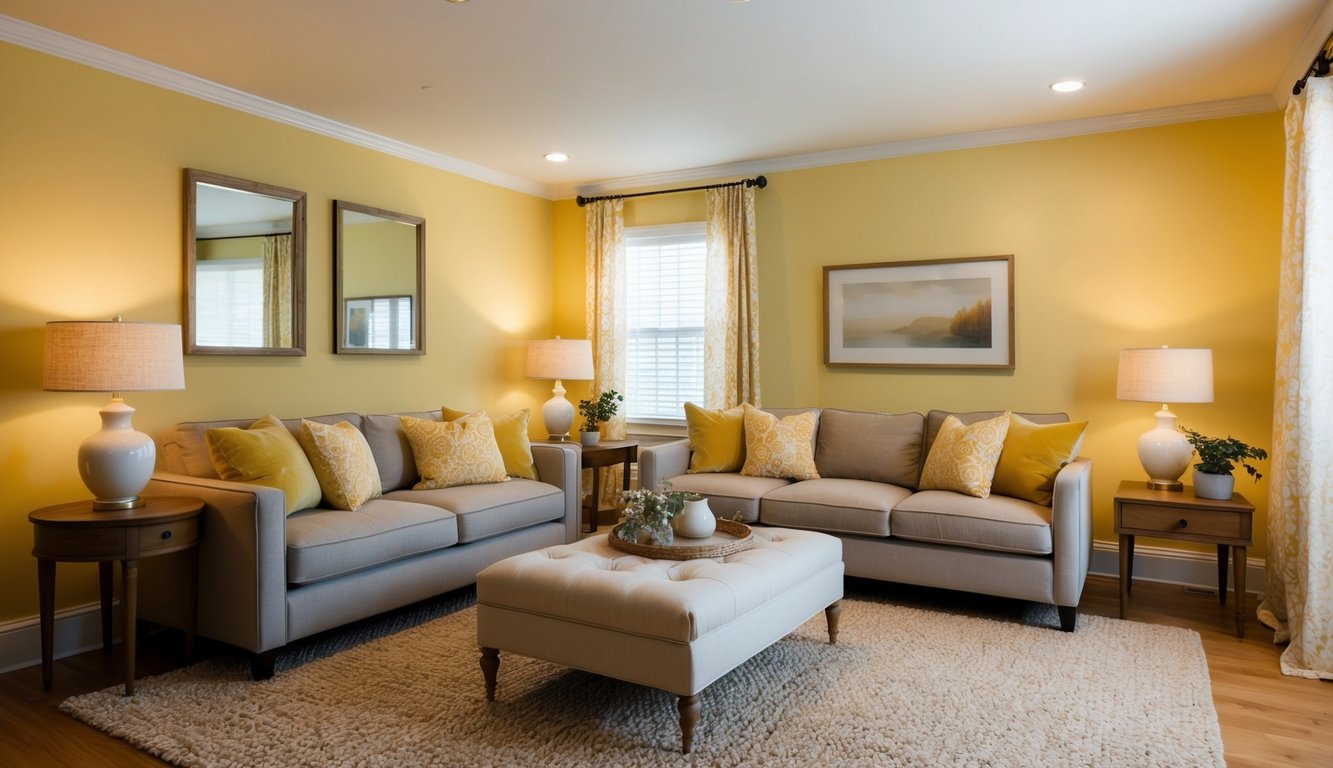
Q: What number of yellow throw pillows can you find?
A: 8